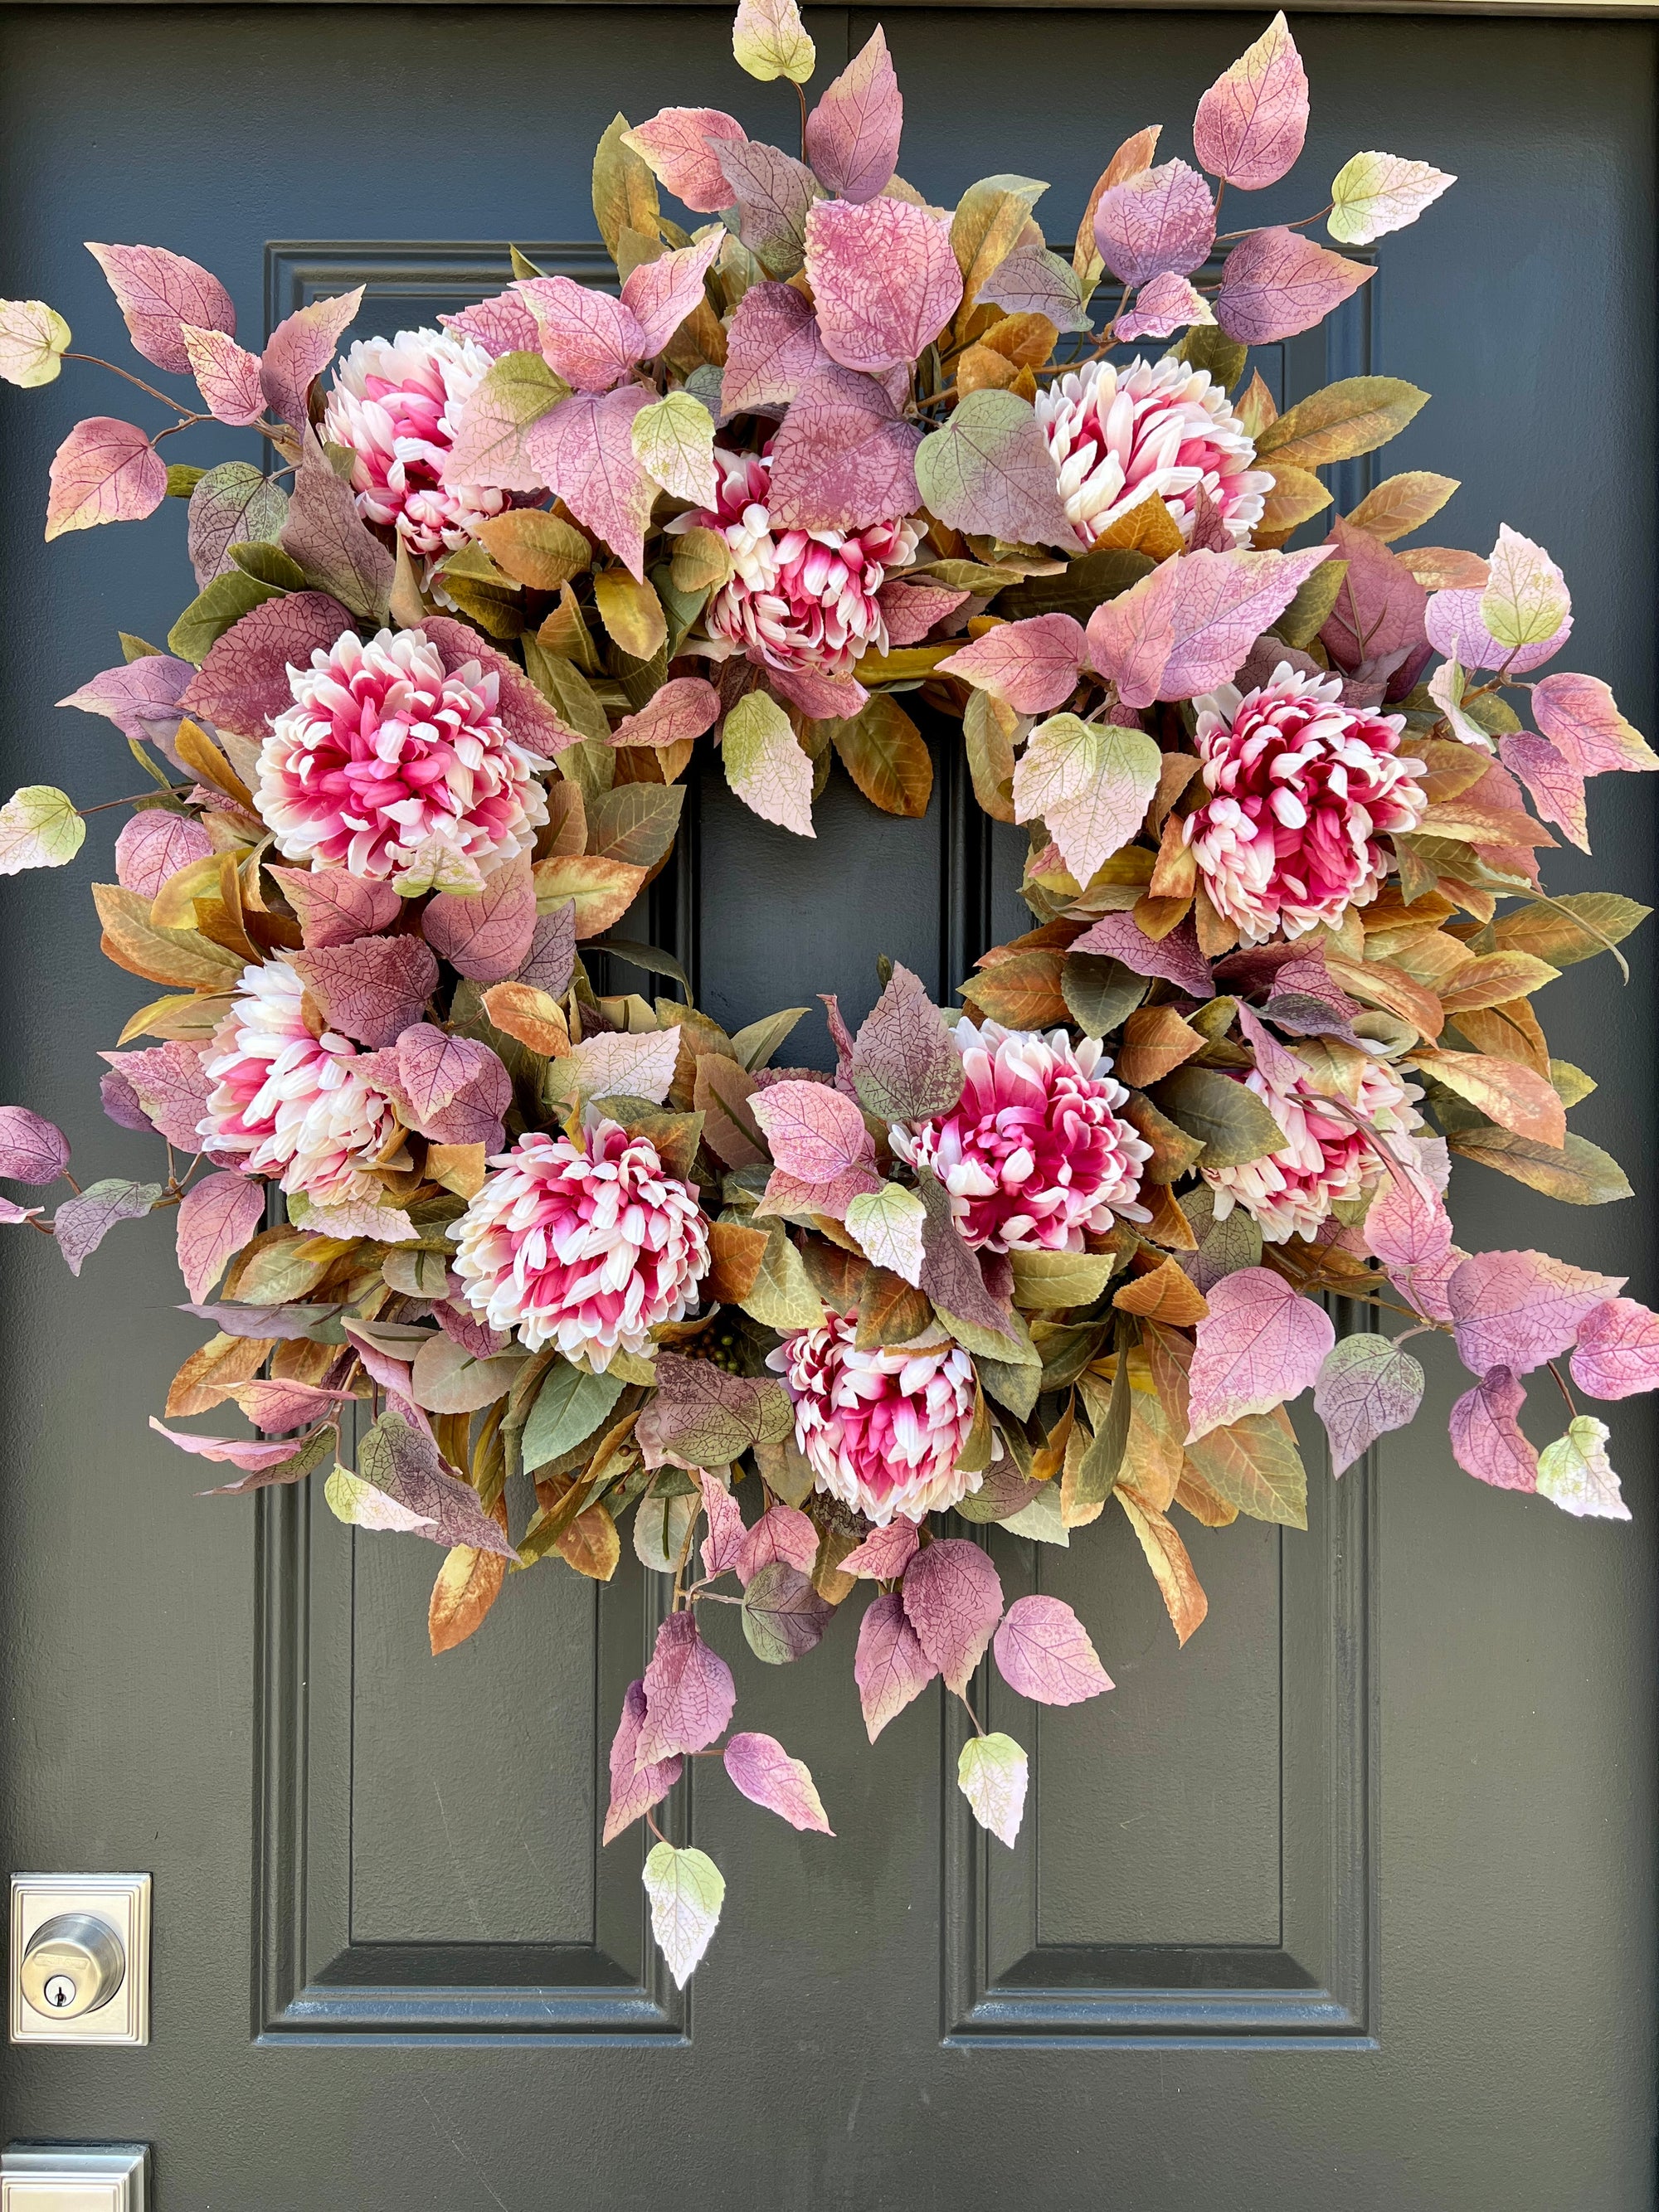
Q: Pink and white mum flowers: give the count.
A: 10